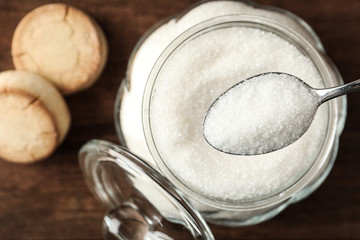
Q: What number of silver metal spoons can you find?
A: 1